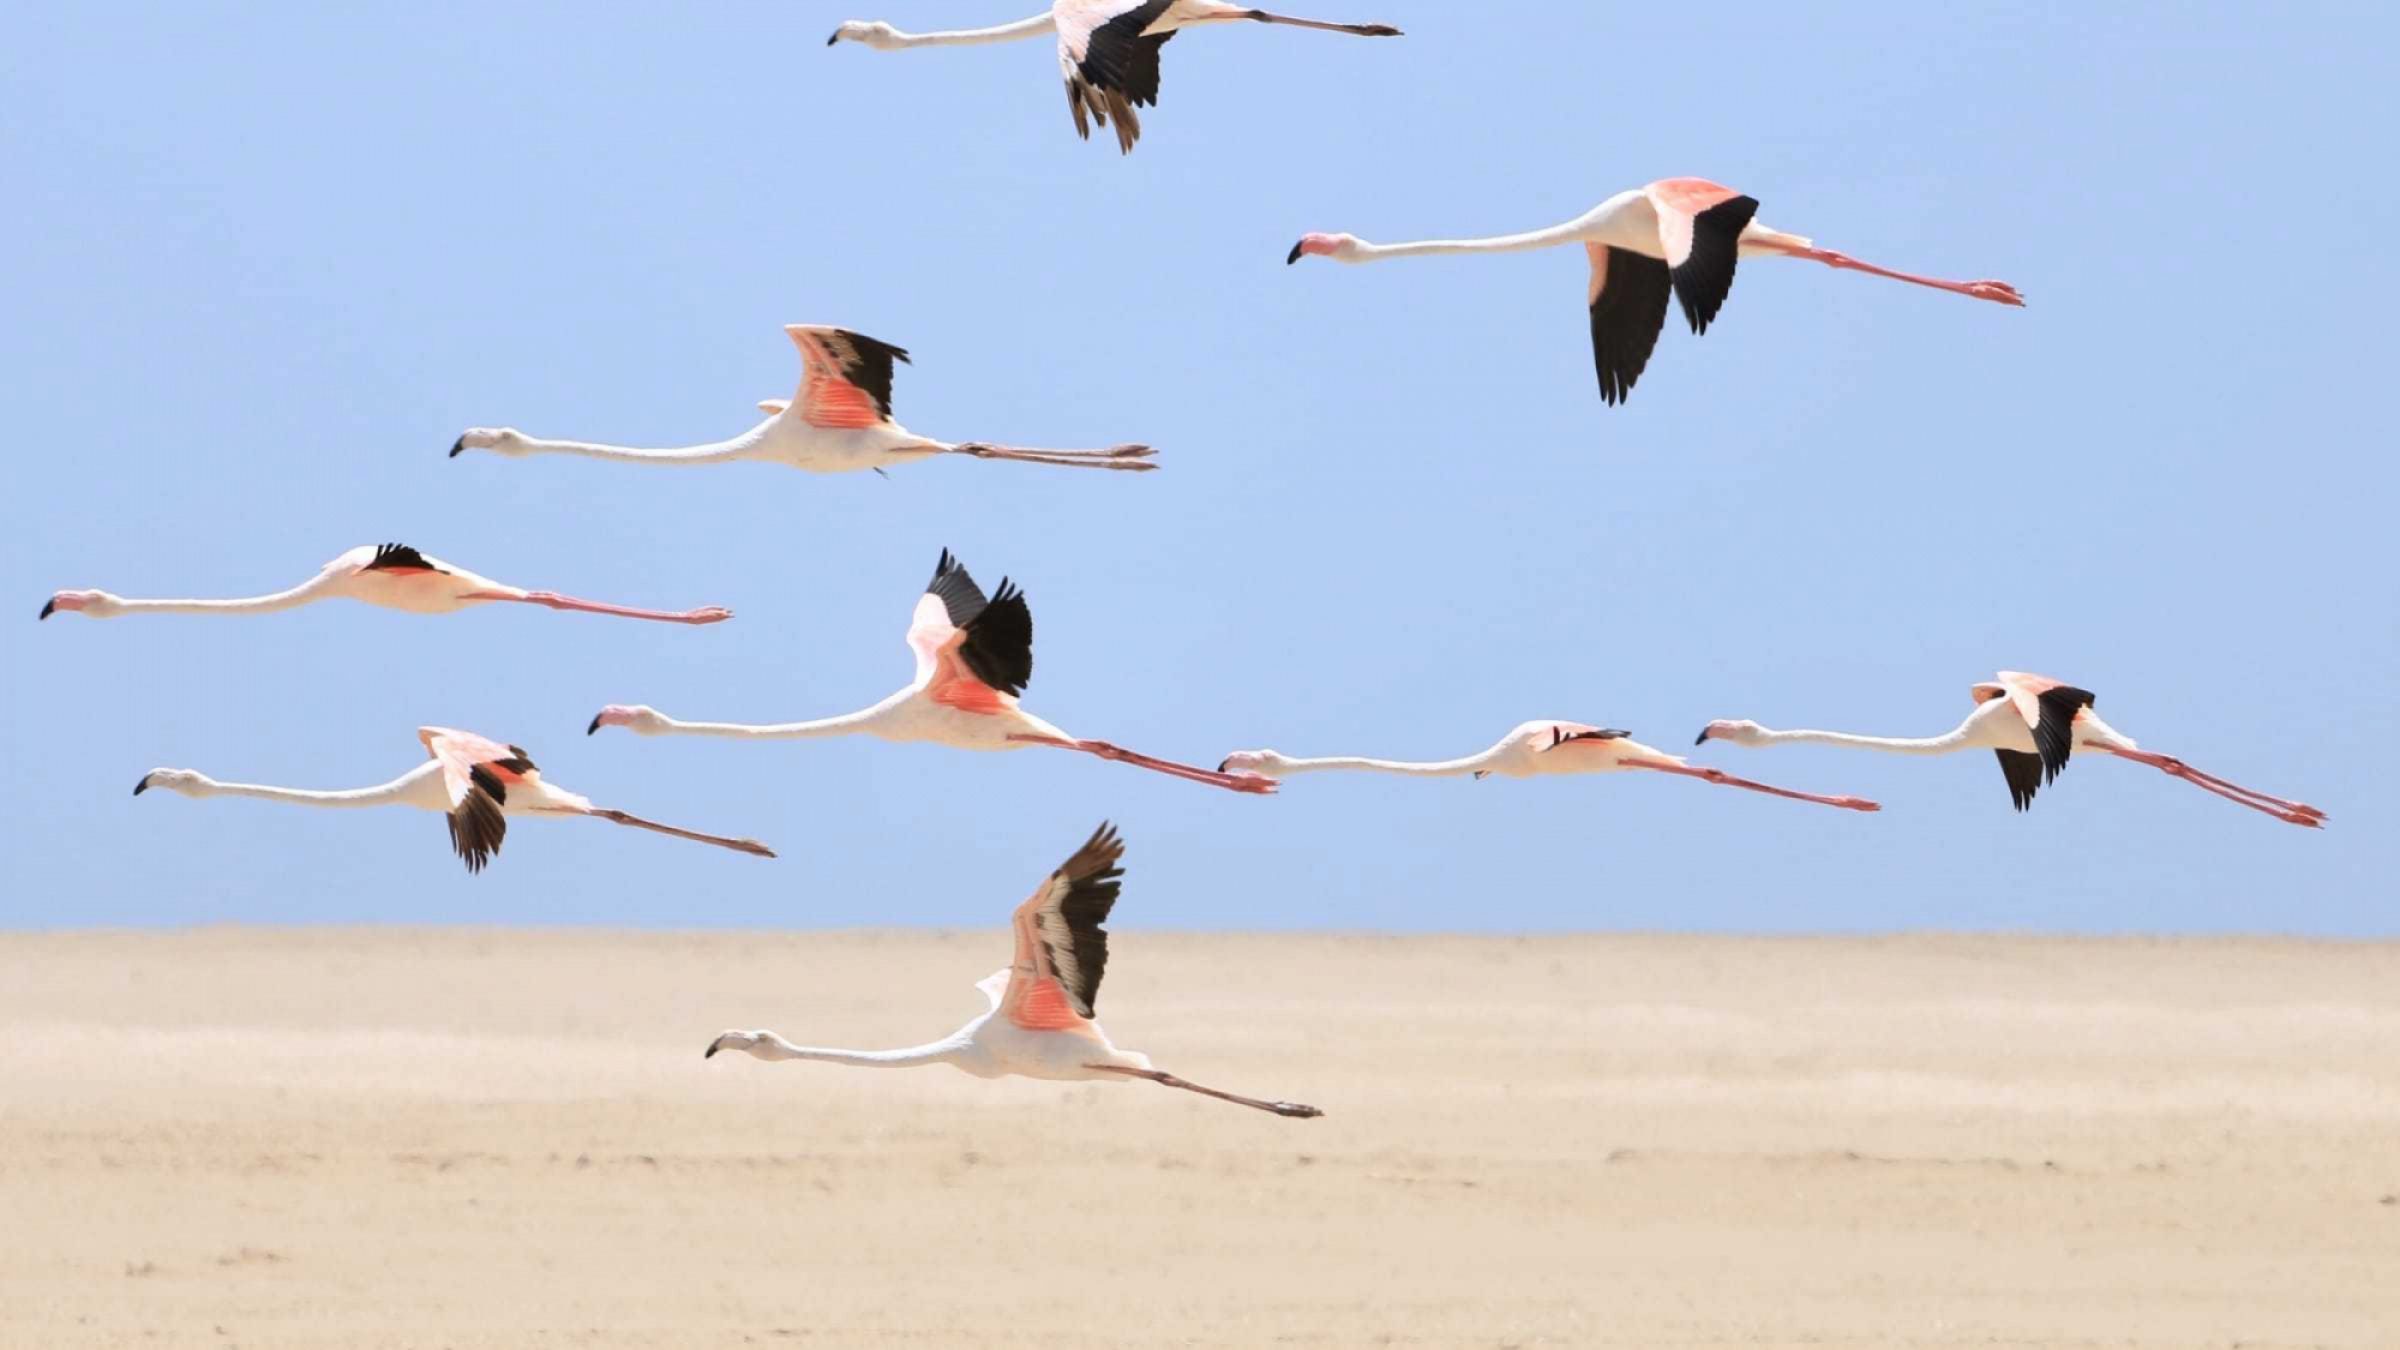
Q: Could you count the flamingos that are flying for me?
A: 9